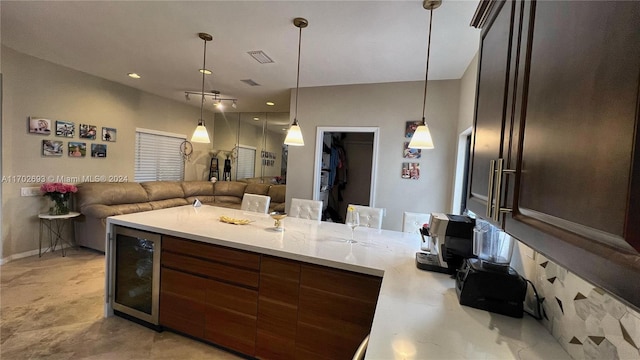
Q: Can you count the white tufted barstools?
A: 4